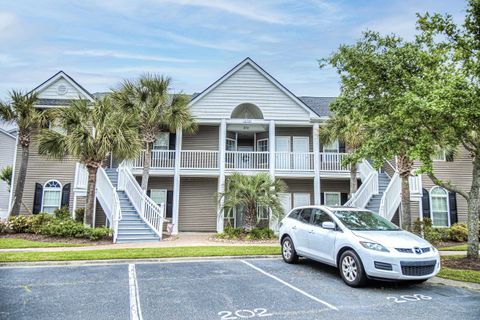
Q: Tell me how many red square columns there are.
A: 0